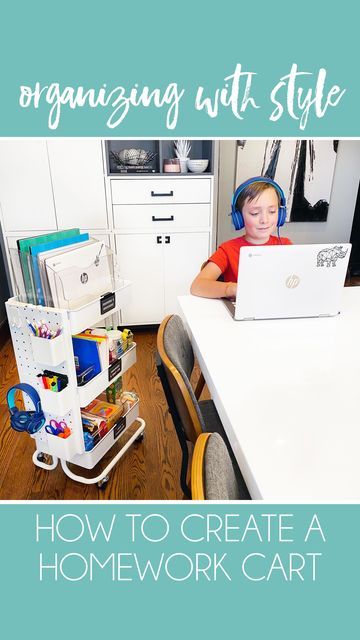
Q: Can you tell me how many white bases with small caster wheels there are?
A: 1